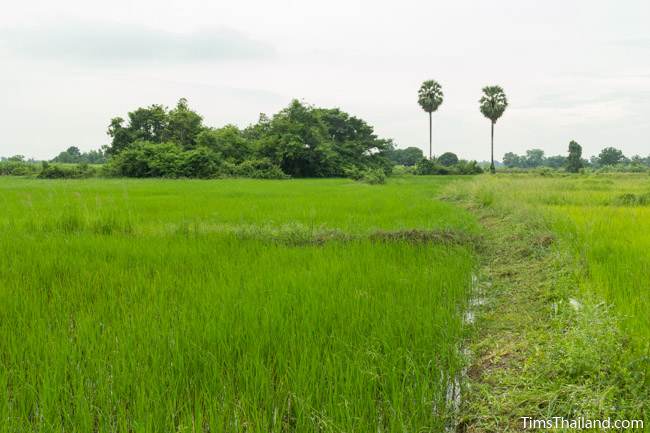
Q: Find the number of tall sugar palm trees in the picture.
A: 2